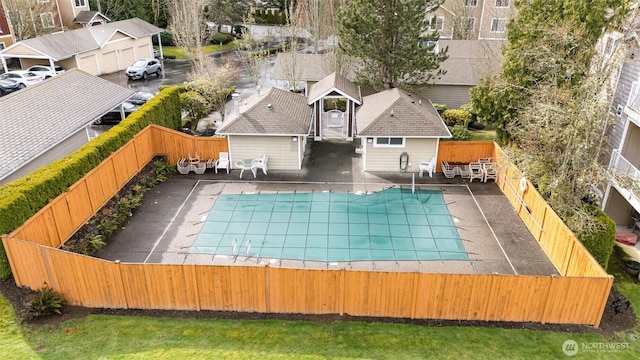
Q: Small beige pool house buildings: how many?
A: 2